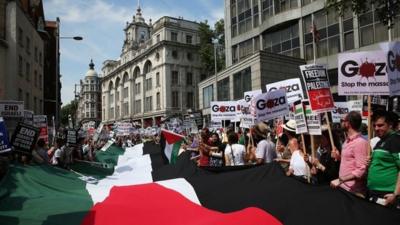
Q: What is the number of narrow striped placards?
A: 2